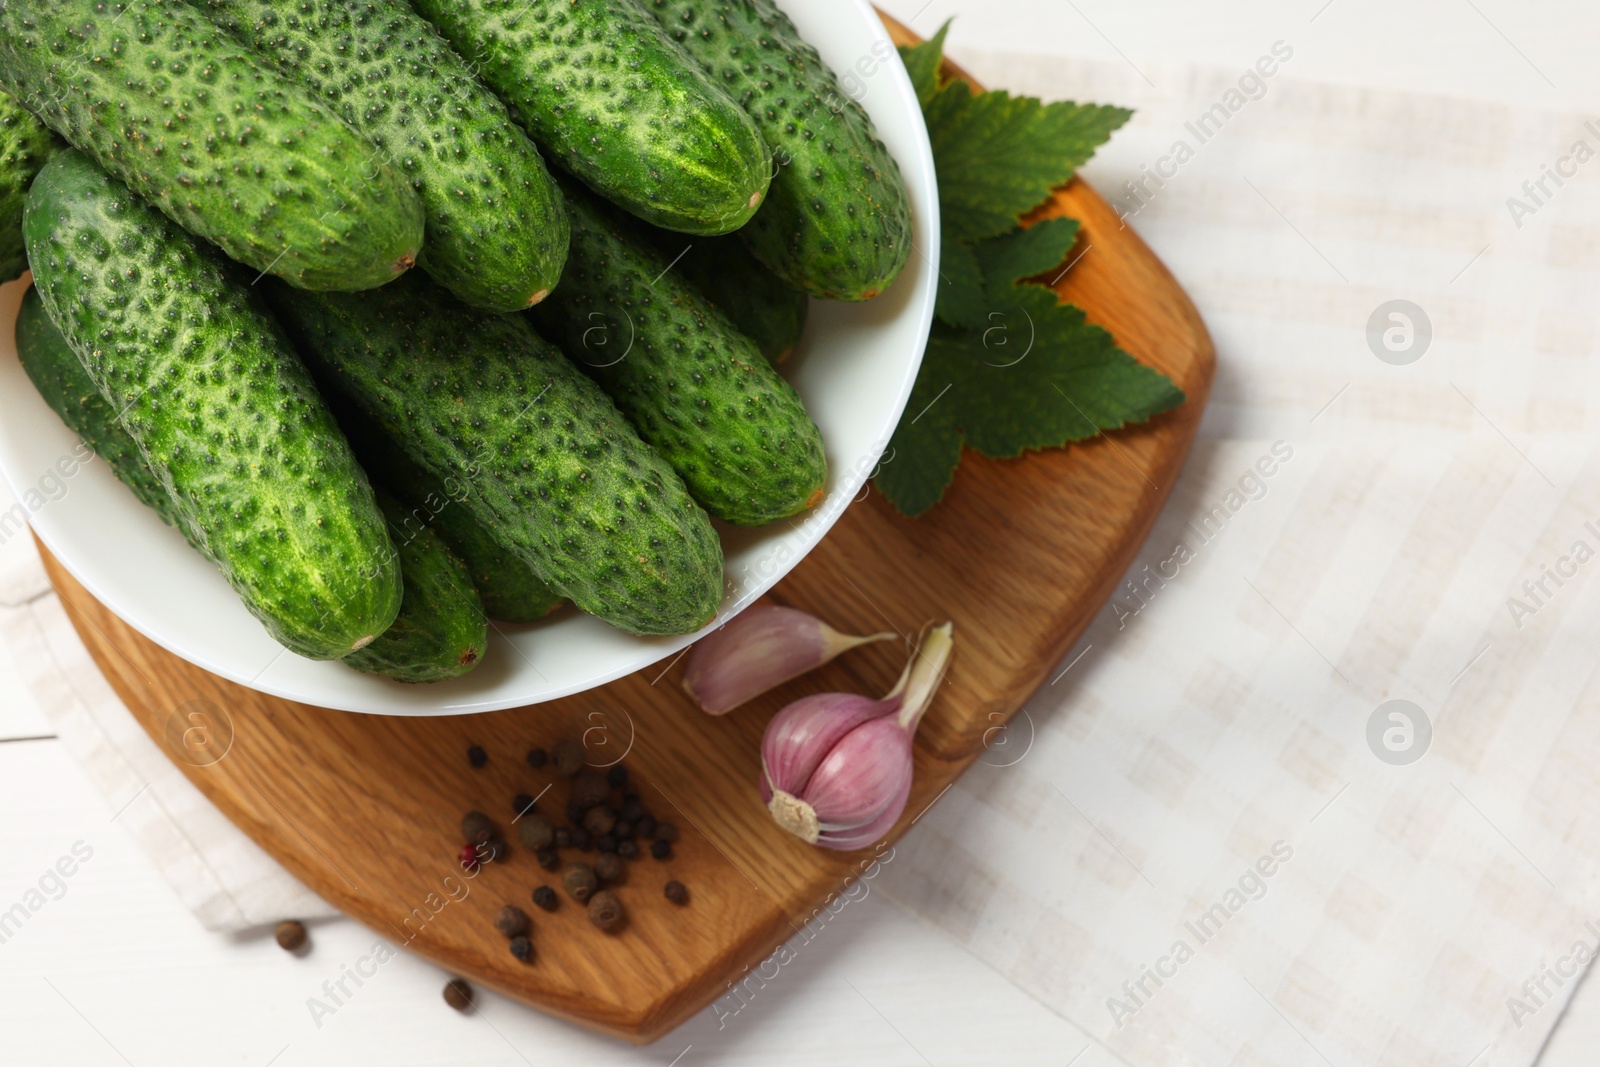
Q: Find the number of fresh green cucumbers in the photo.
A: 11